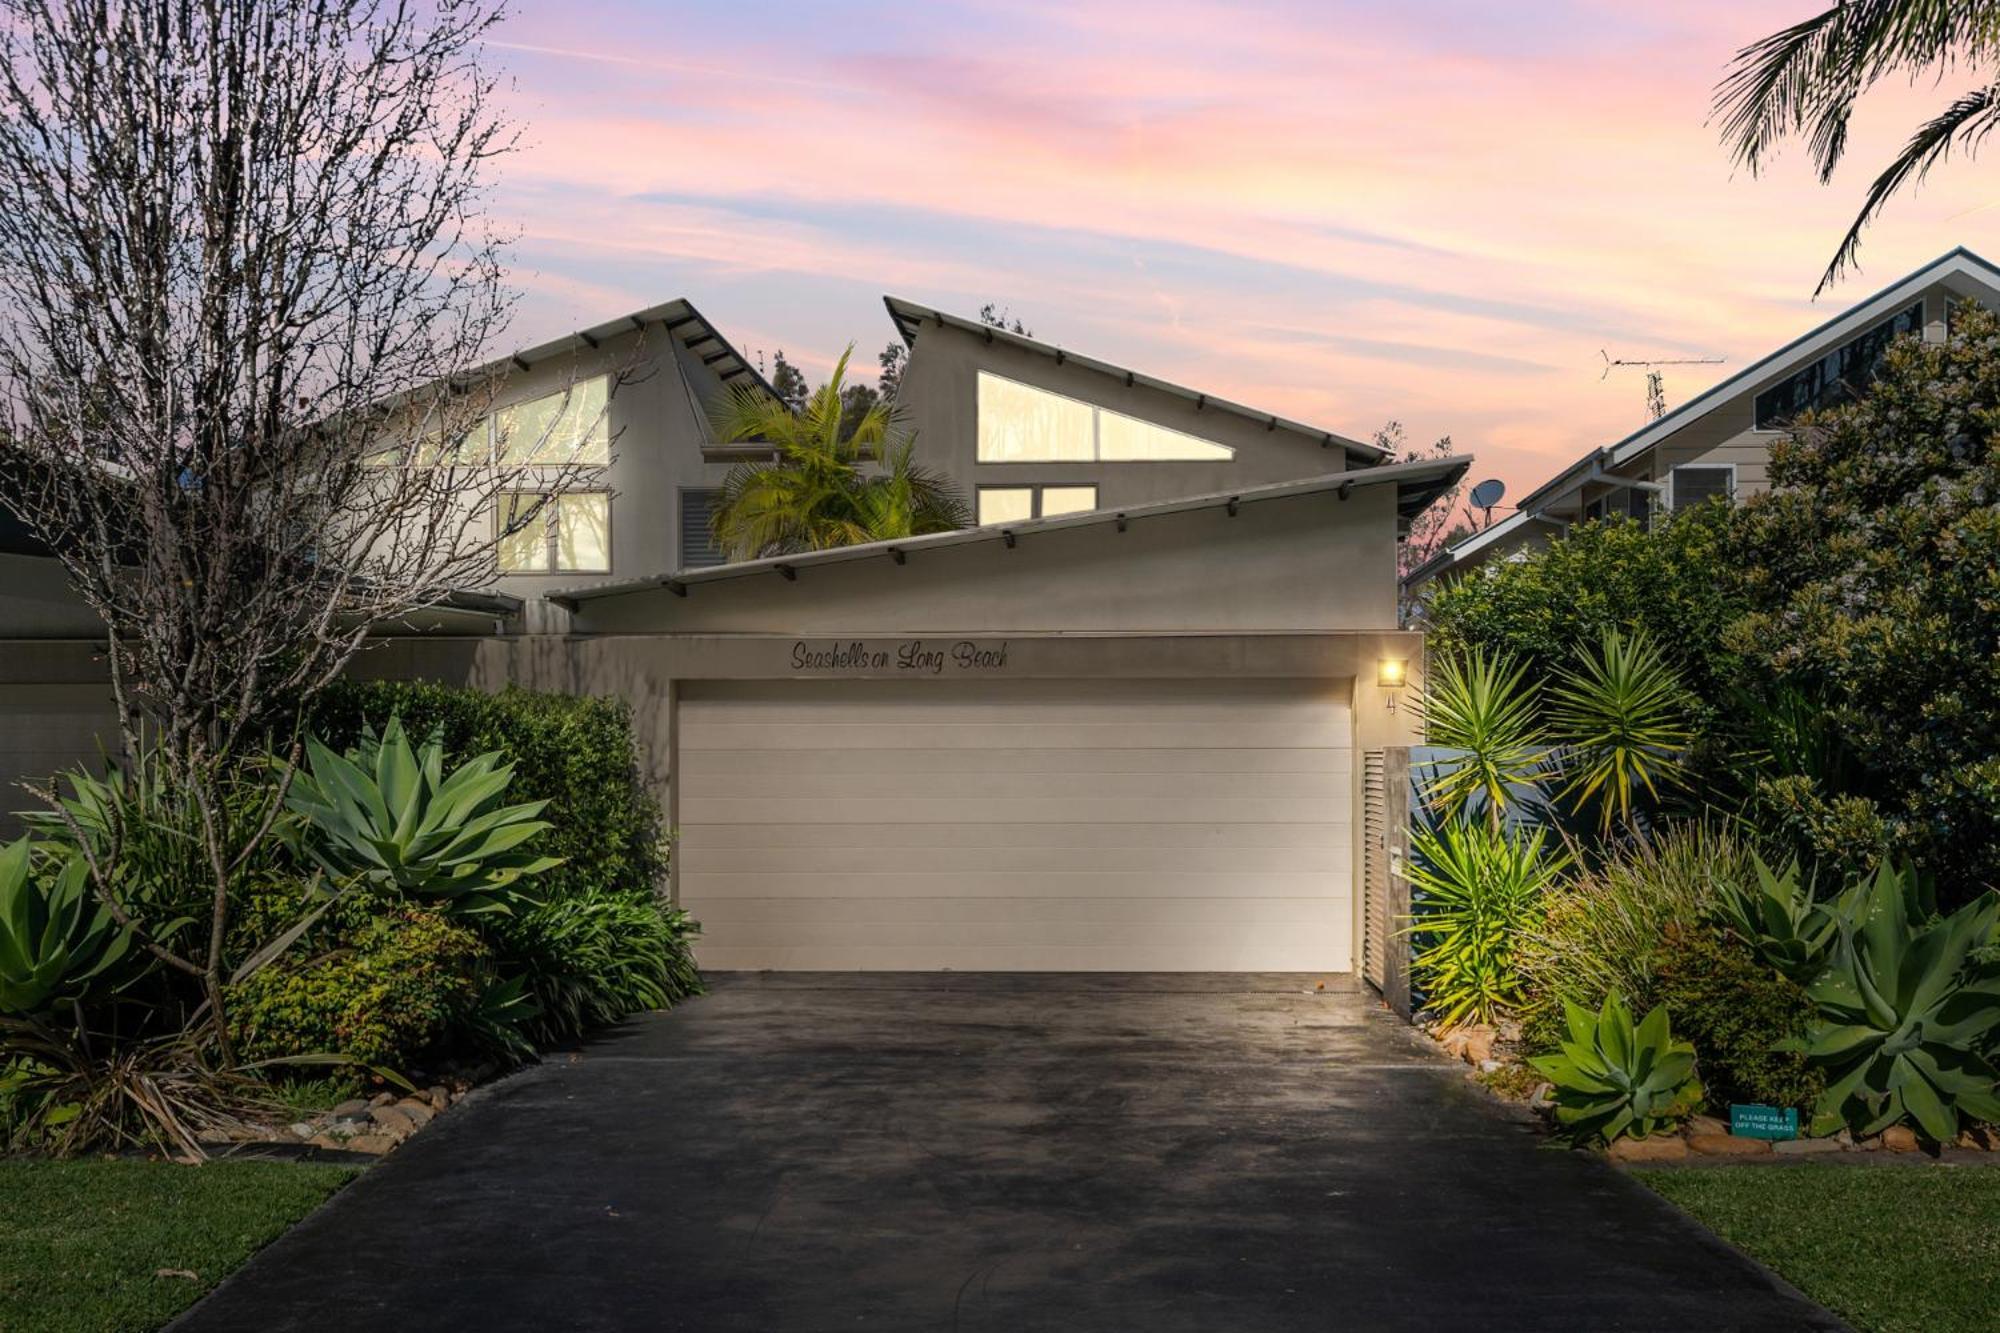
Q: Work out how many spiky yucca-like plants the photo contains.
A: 3